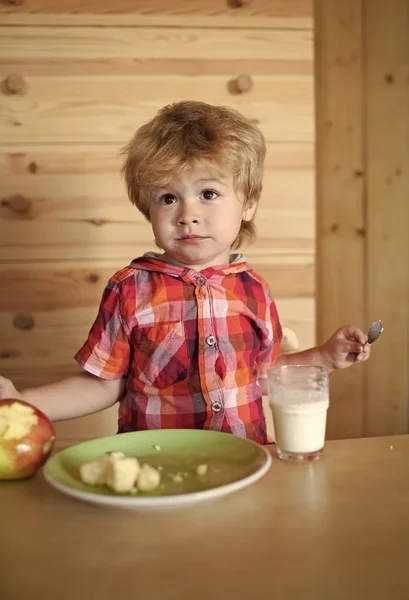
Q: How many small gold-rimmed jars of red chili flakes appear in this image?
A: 0